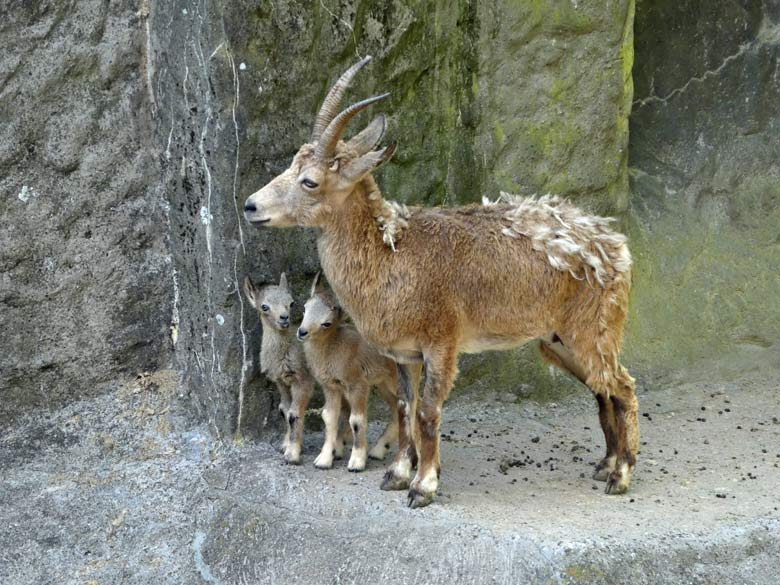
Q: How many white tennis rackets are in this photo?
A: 0